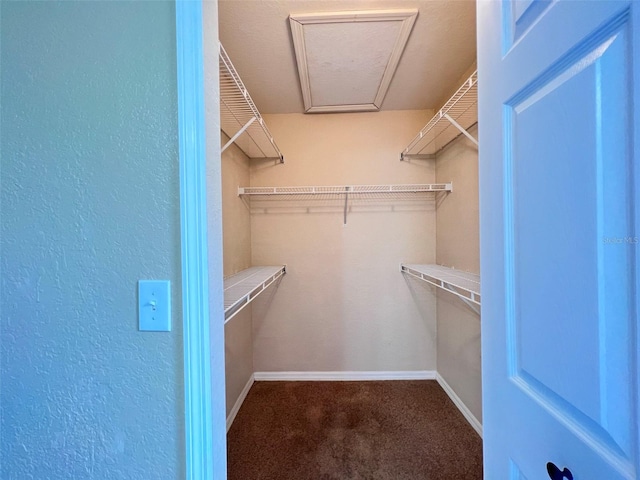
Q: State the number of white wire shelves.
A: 5